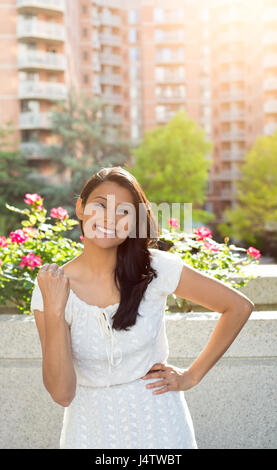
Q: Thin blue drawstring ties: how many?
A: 0